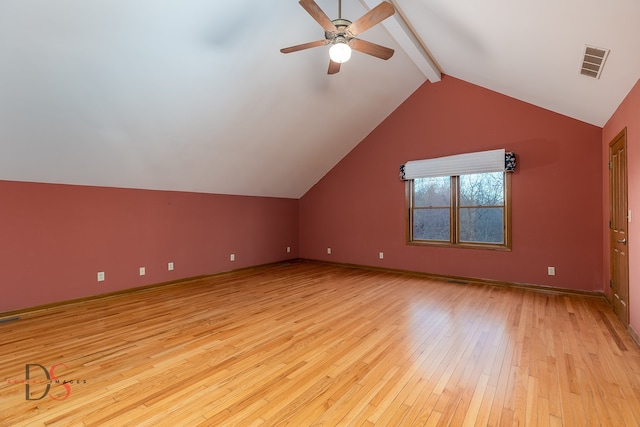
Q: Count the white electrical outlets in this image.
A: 8